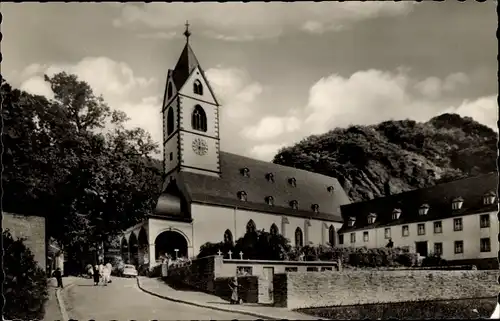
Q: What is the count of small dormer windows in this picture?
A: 14